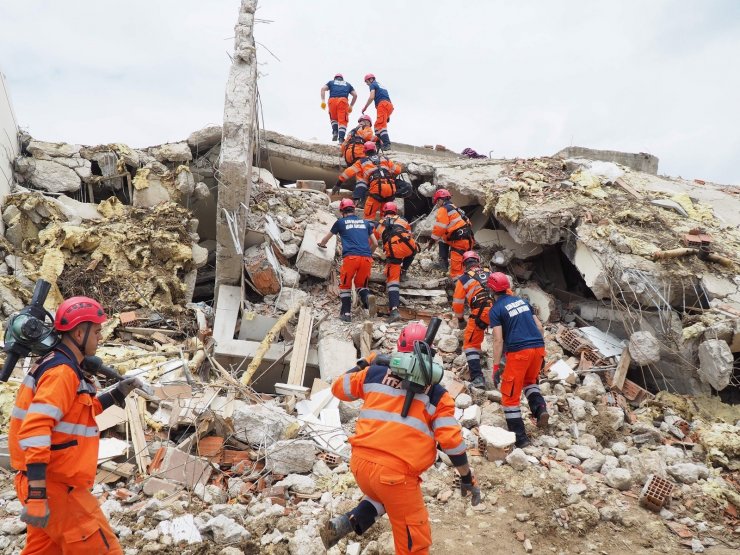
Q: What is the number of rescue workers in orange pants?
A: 11